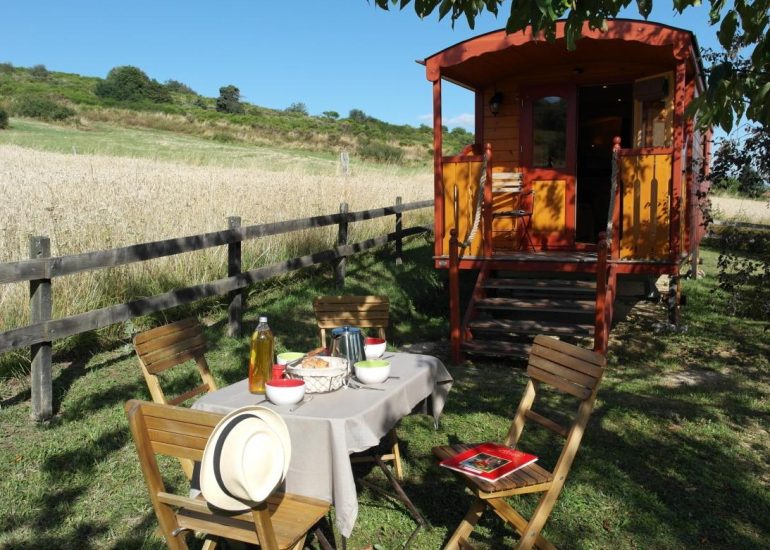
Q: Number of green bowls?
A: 2